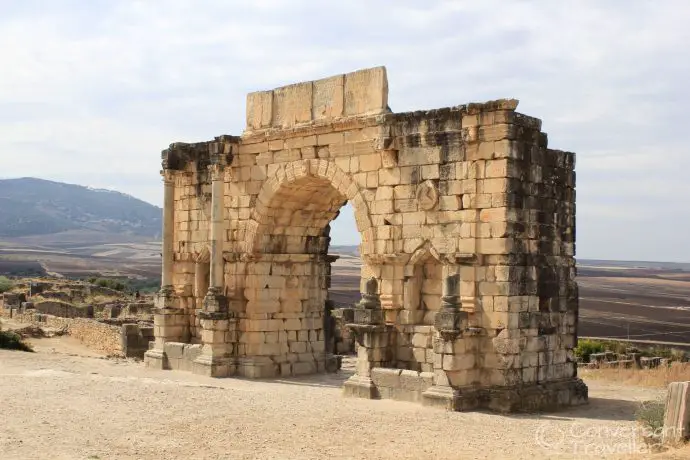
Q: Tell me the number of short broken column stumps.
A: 2